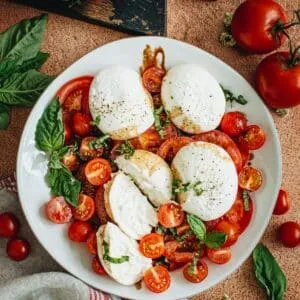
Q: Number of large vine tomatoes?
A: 2